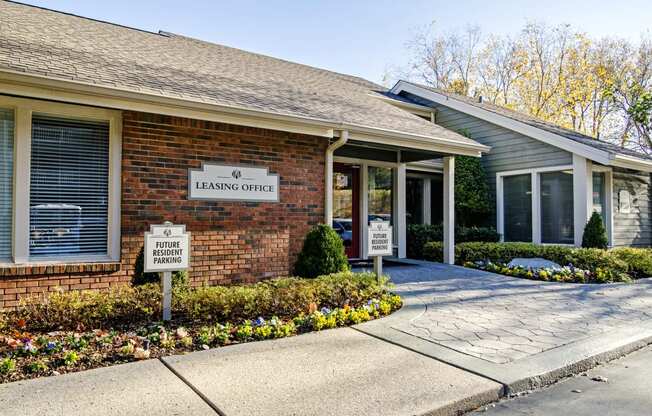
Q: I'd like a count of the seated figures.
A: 0